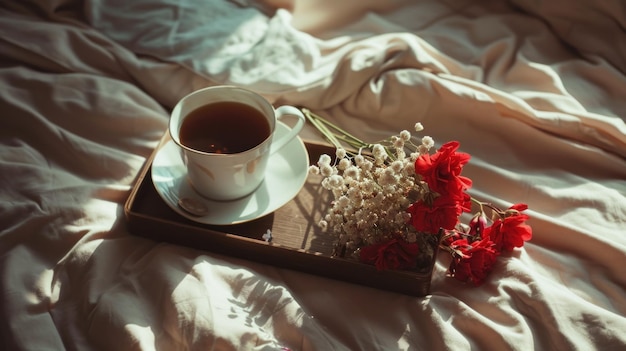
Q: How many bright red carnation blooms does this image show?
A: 5